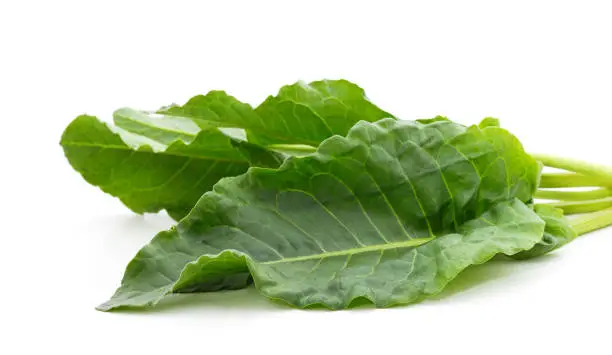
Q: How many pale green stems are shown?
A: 5